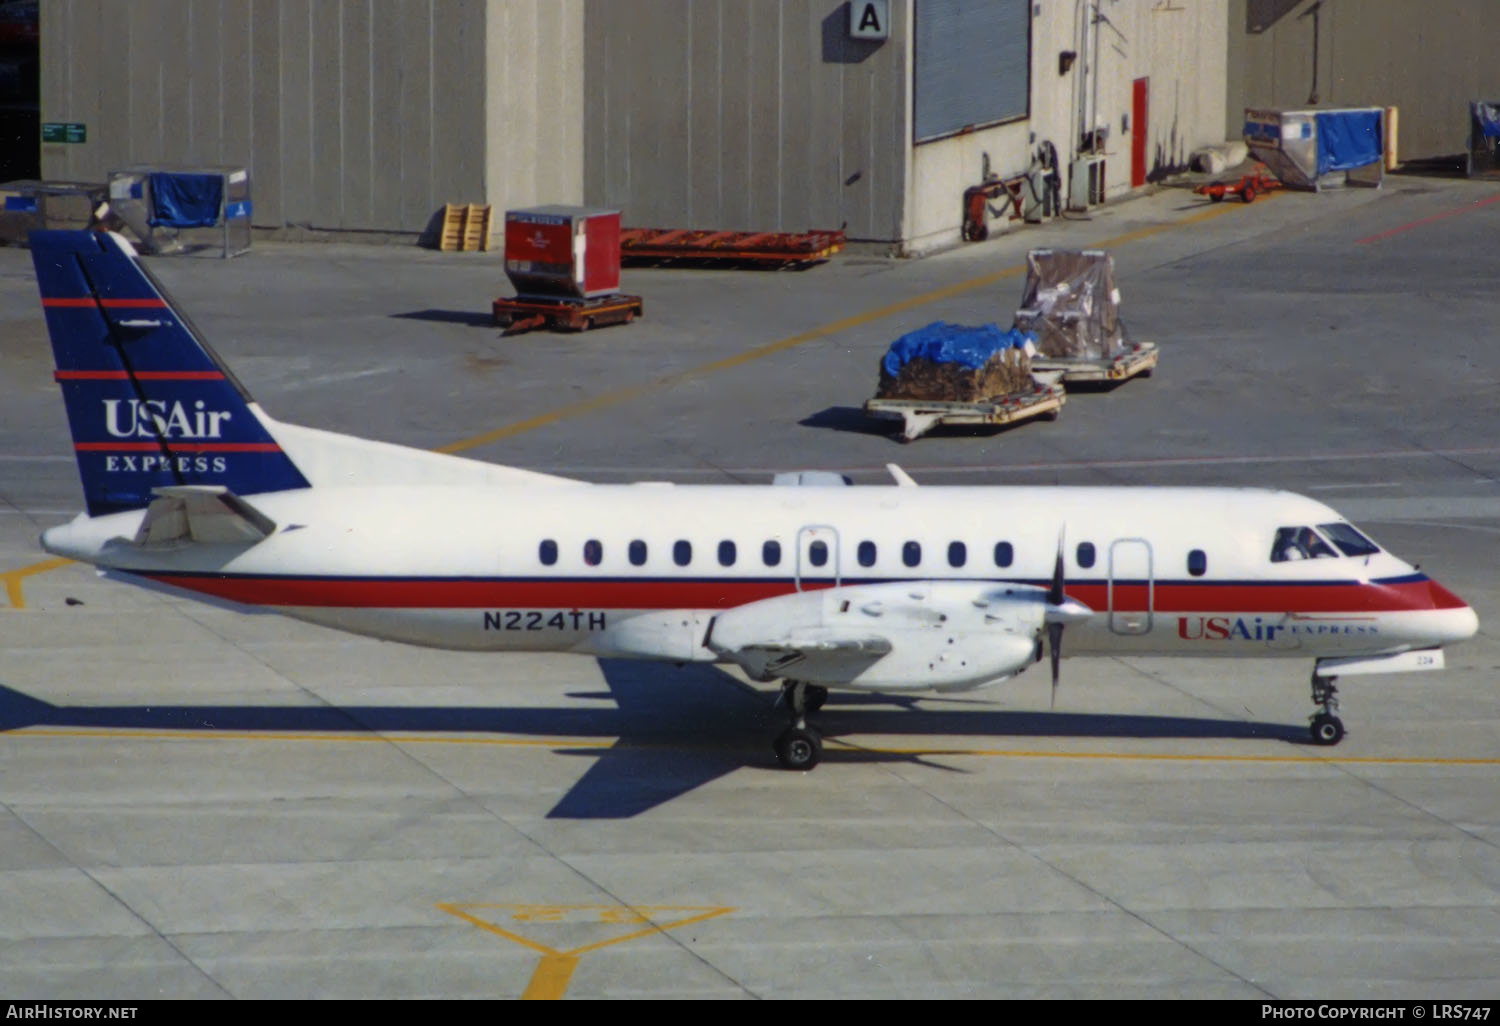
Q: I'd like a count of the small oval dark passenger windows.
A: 13